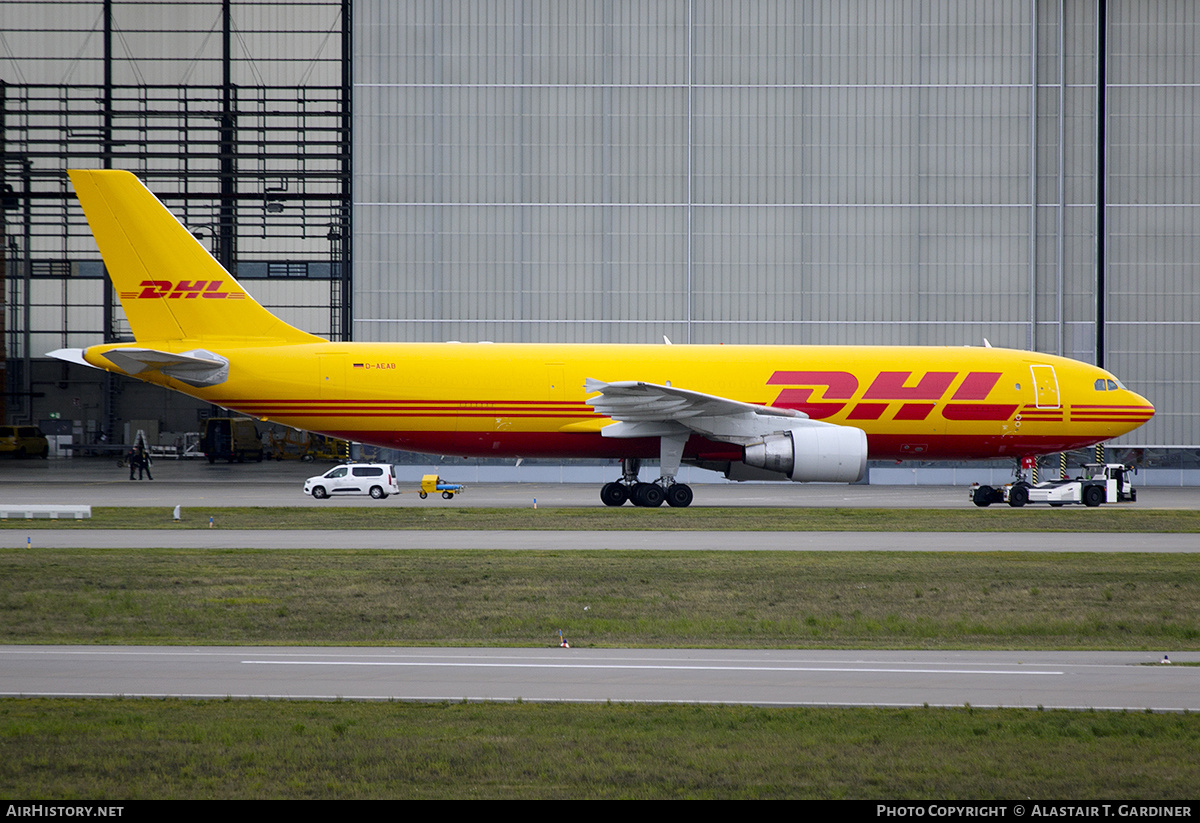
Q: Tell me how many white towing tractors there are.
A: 1